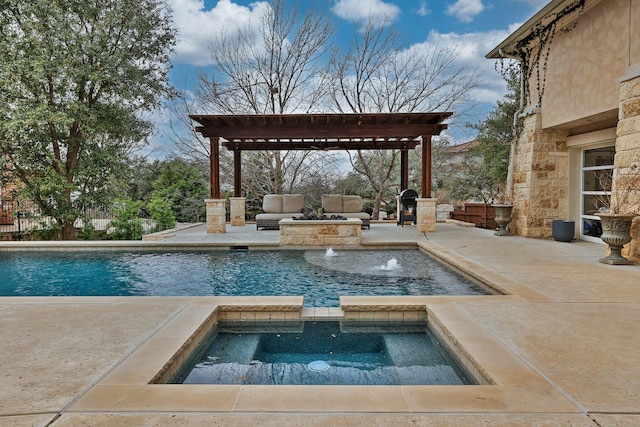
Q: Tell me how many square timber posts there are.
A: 4